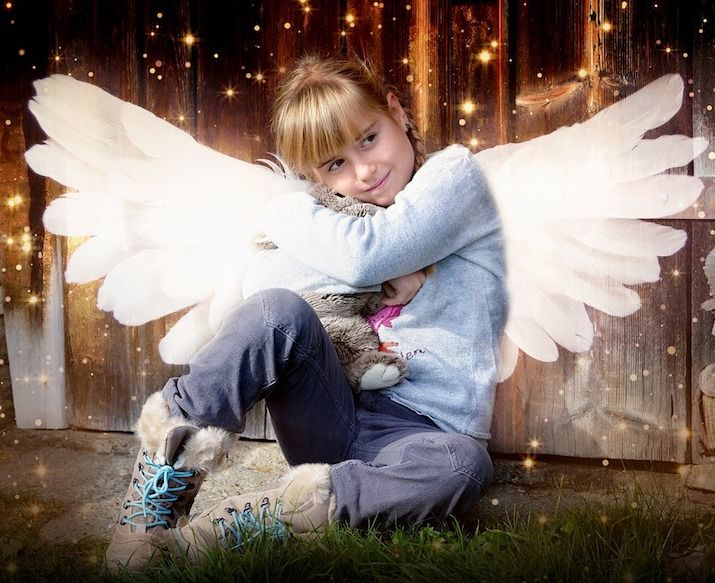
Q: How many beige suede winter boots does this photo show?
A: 2